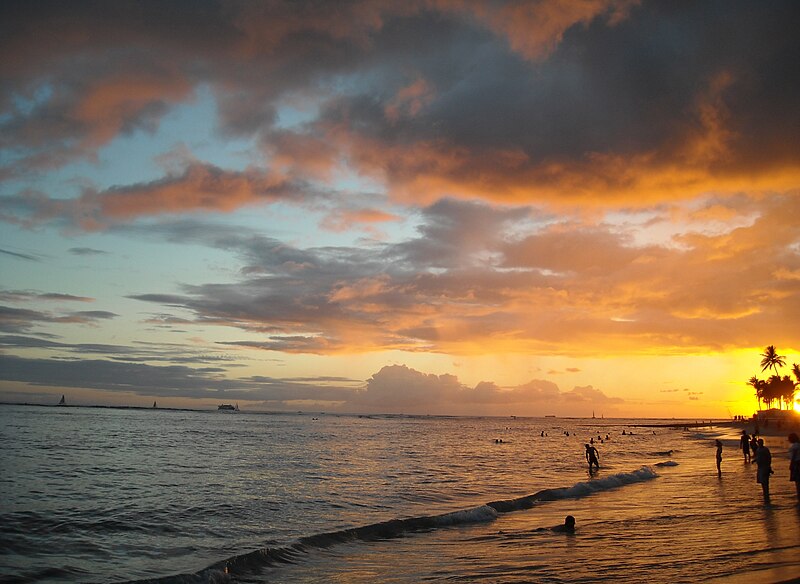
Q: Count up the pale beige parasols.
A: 0